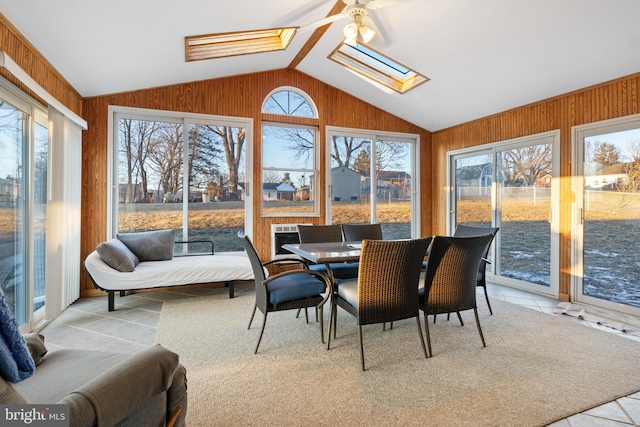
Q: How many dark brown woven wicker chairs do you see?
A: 6